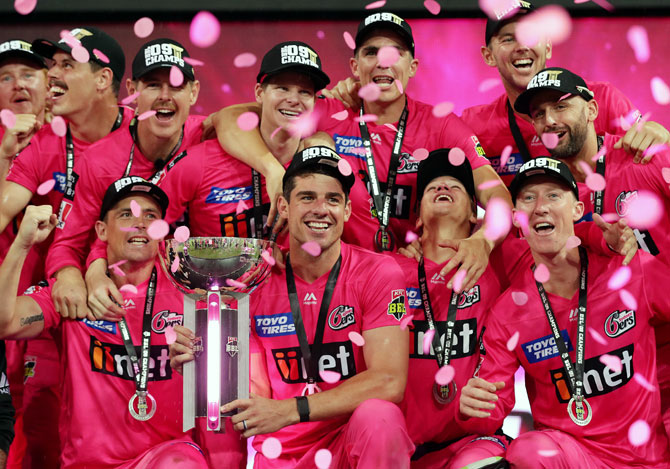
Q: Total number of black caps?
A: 11